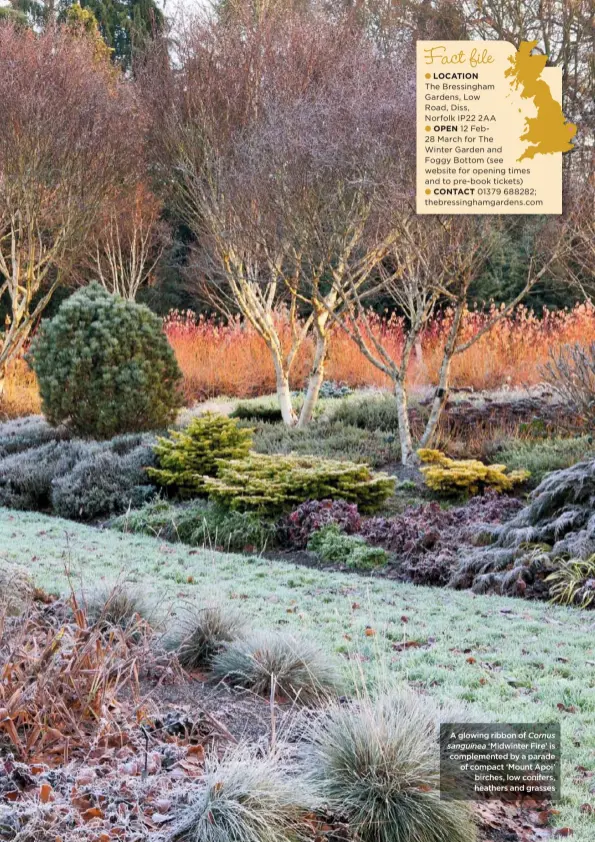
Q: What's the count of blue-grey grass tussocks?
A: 5